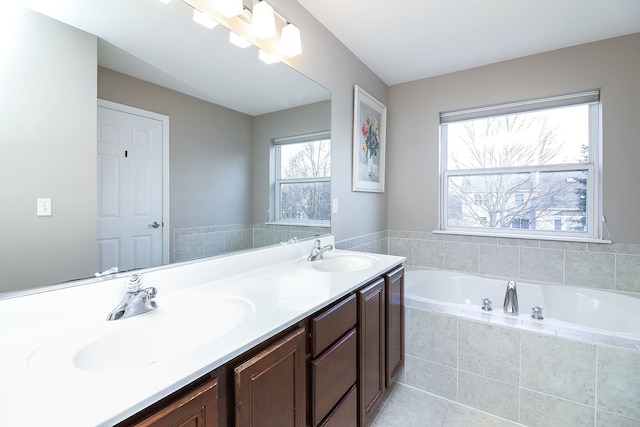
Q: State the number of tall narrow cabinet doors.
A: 2